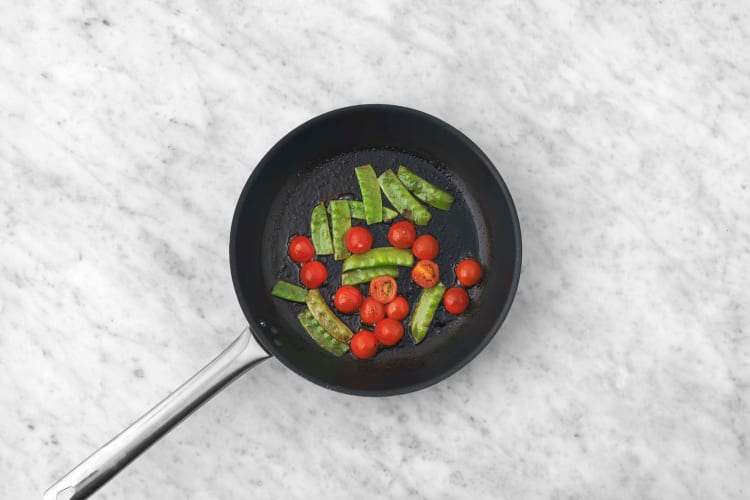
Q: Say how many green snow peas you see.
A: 12